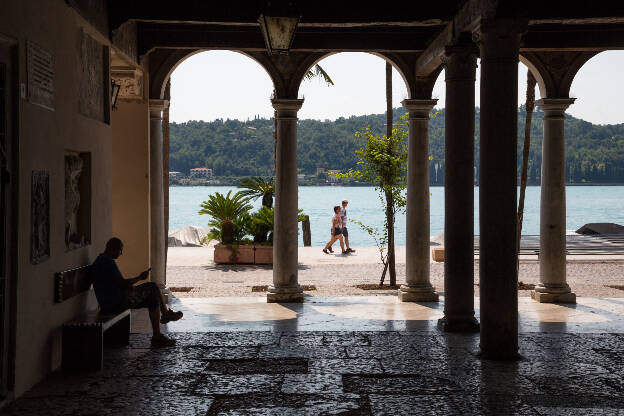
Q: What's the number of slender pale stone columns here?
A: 4